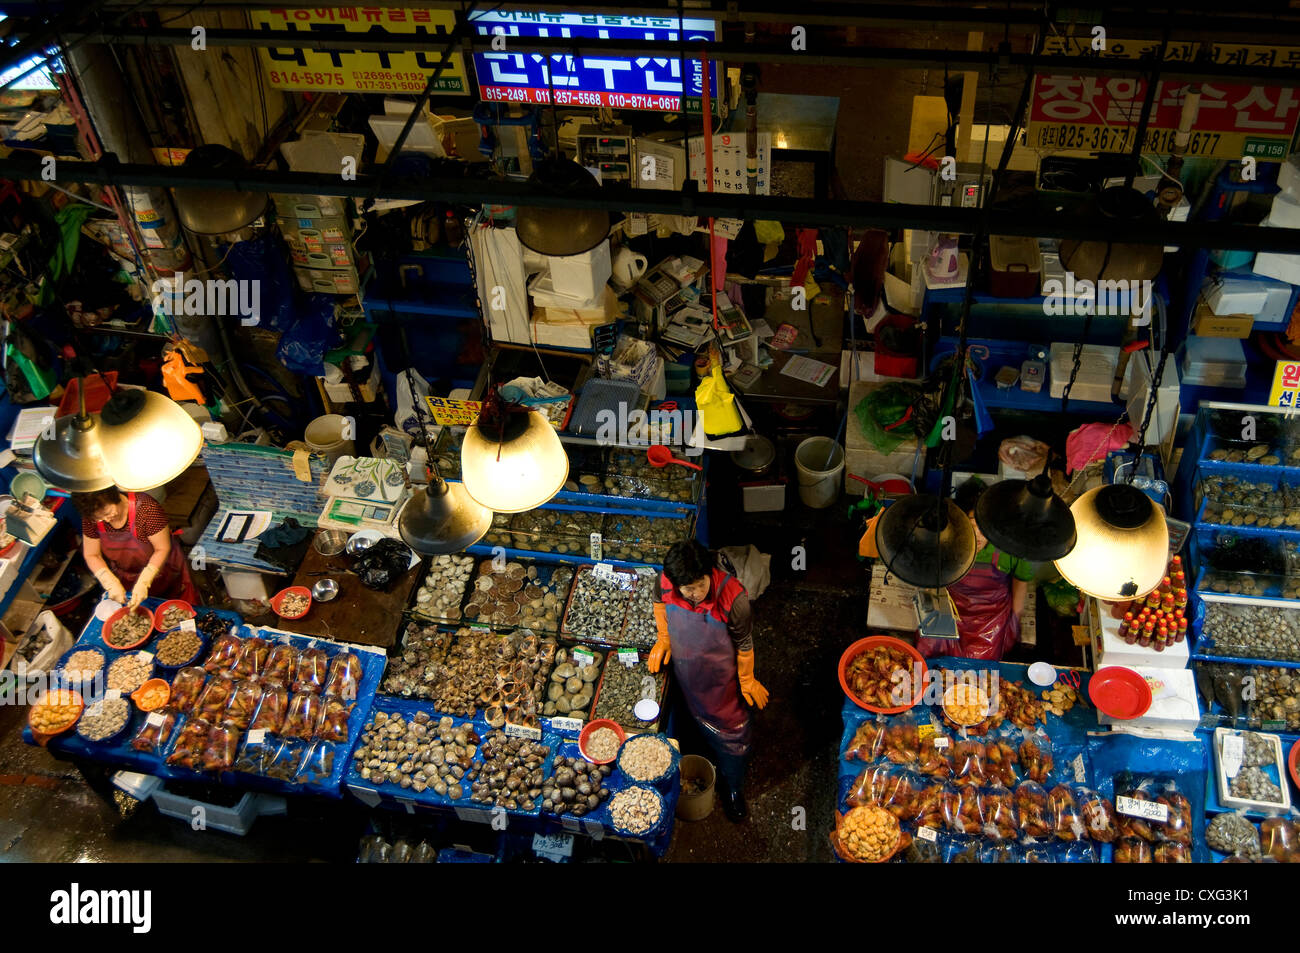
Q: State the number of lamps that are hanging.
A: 10